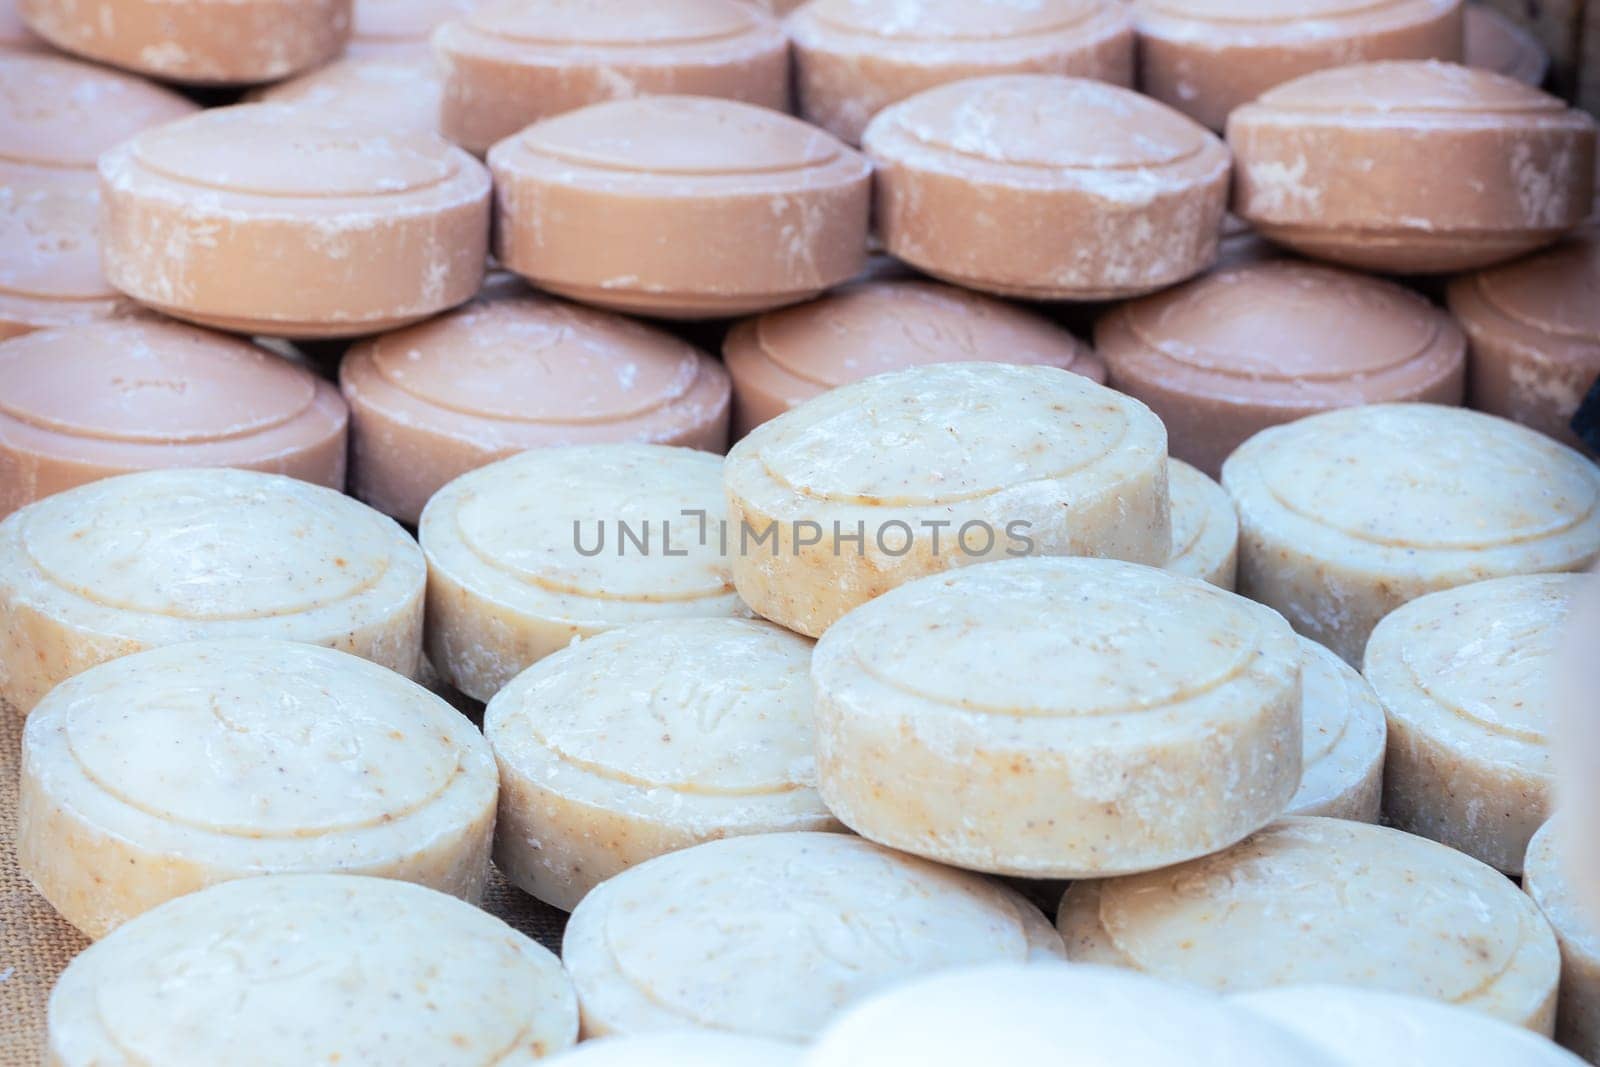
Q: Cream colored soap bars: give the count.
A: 14